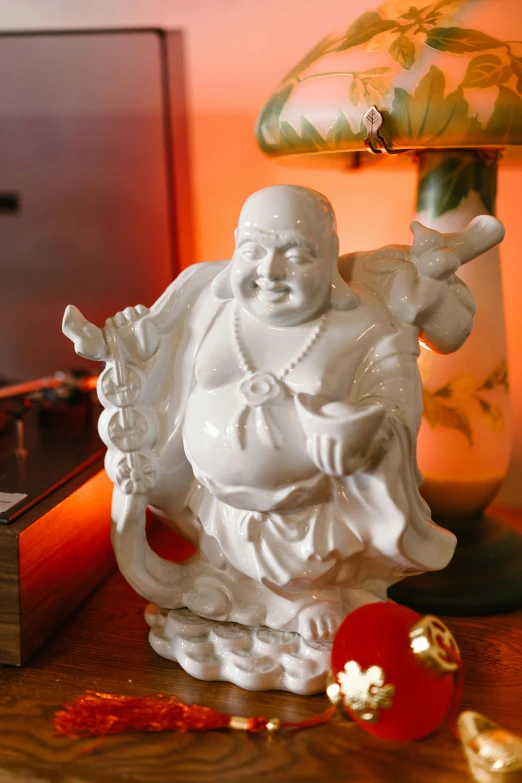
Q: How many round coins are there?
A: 3